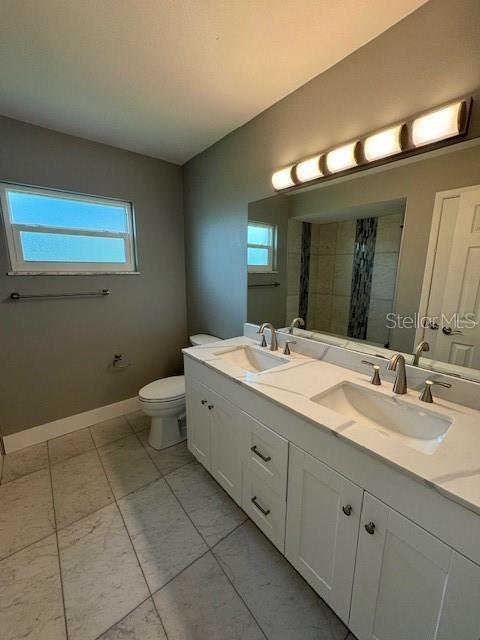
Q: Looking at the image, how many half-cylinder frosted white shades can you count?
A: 5